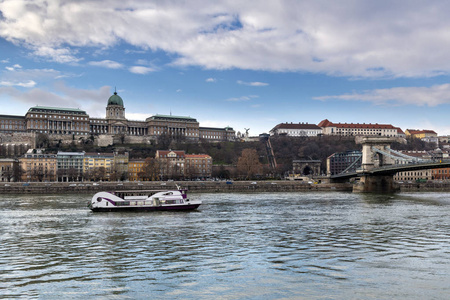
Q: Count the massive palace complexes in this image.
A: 1